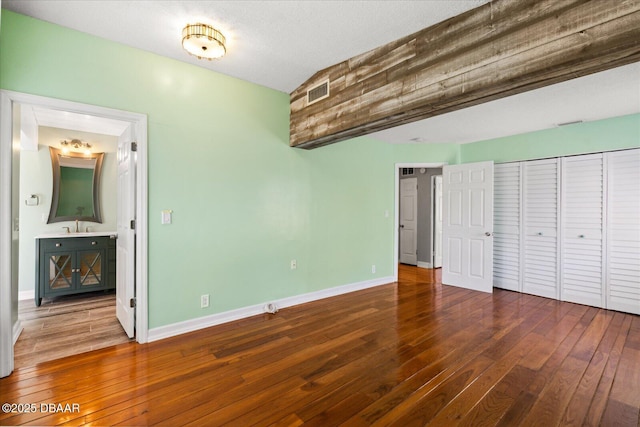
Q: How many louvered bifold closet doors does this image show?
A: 4